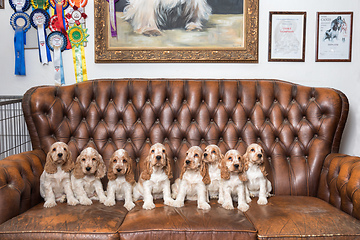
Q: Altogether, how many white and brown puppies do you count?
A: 8